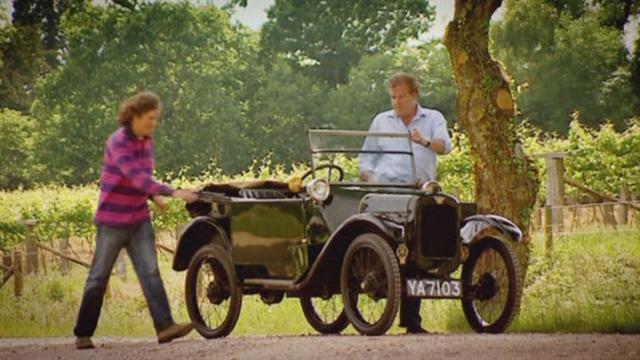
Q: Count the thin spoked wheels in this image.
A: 4